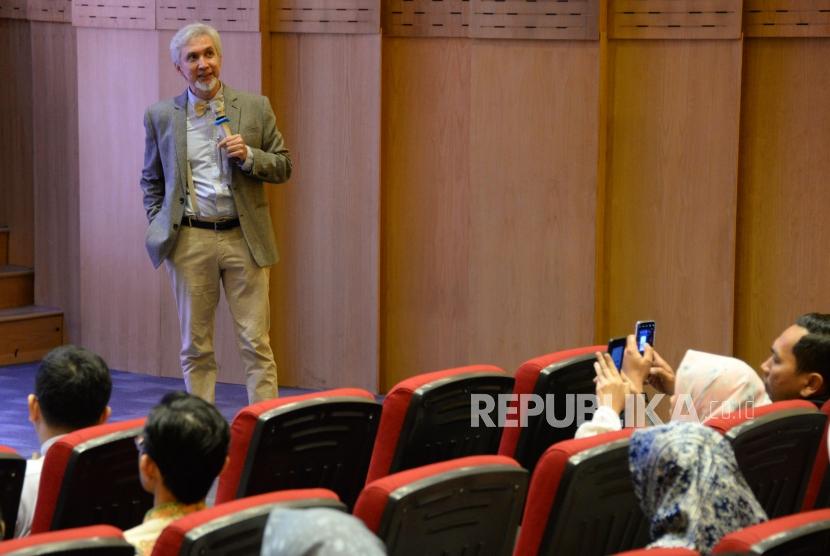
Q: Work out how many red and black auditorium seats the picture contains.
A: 13